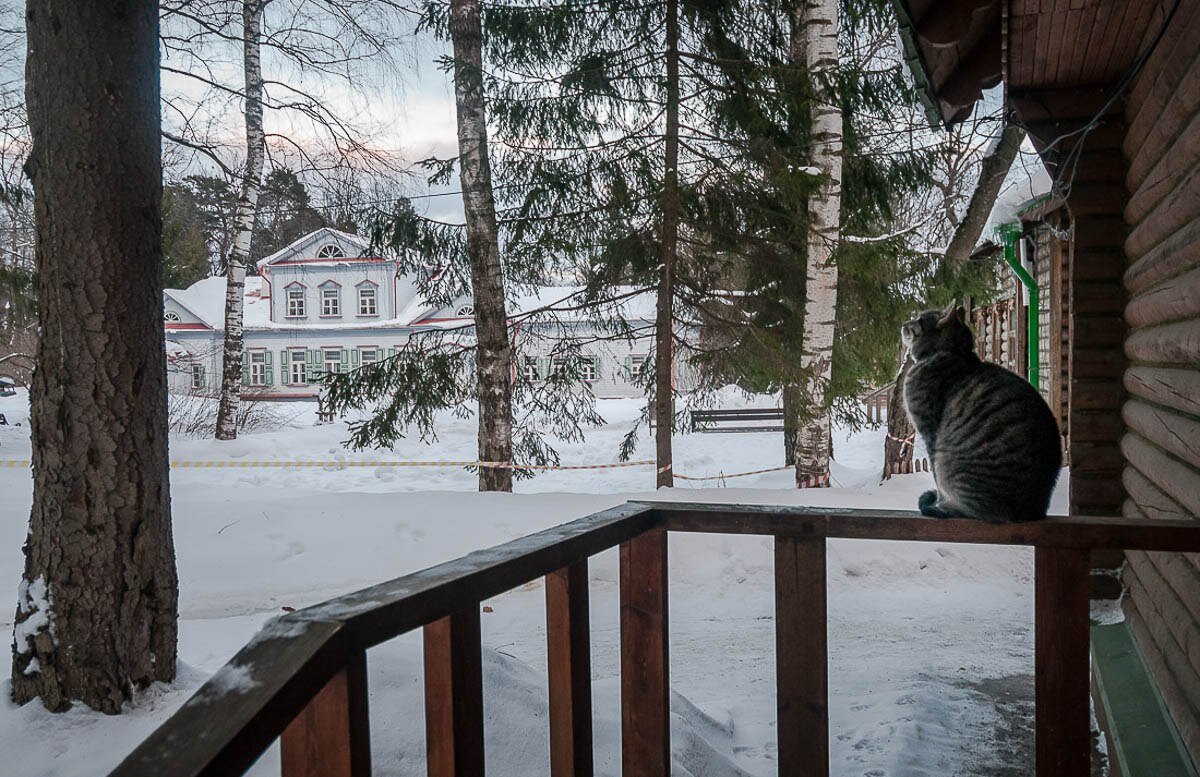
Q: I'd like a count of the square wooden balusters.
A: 6